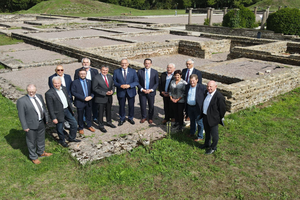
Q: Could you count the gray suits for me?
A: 2